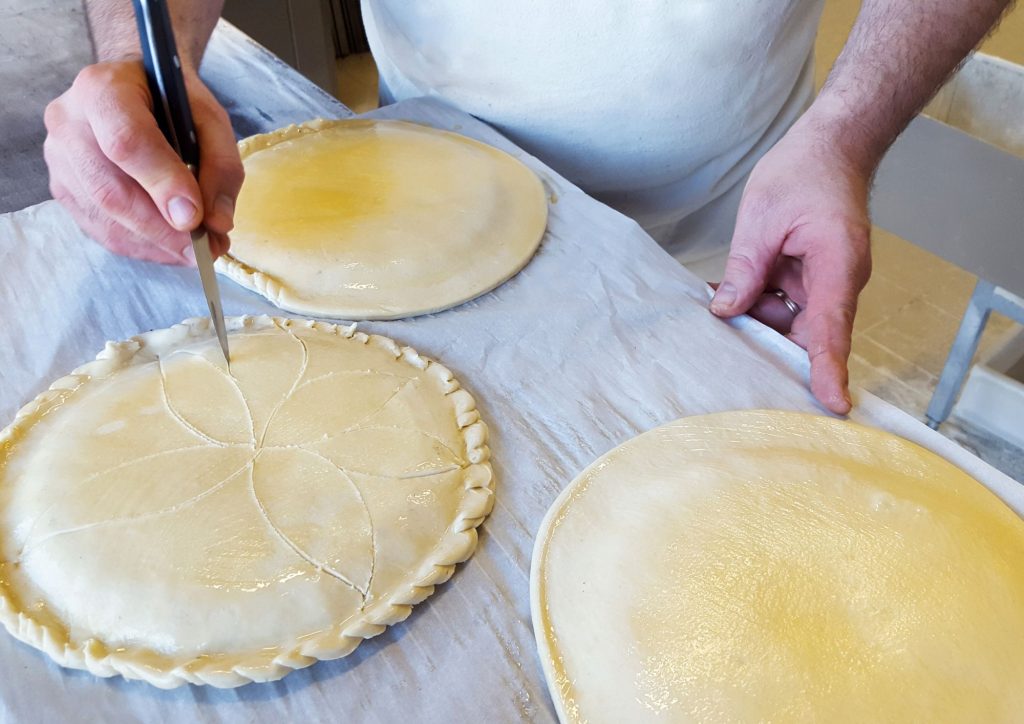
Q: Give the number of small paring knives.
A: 1